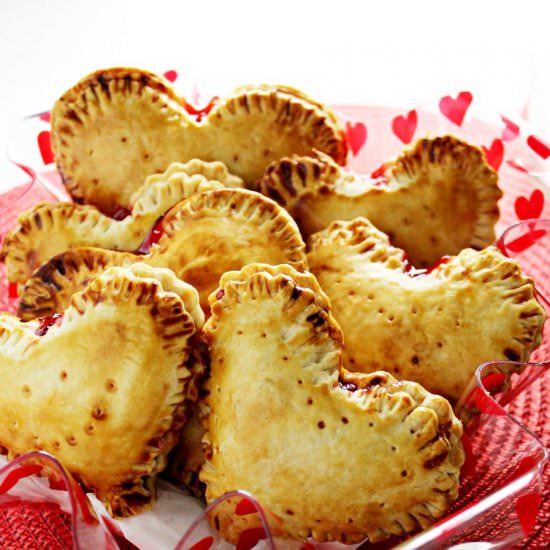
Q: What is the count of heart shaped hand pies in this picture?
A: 7